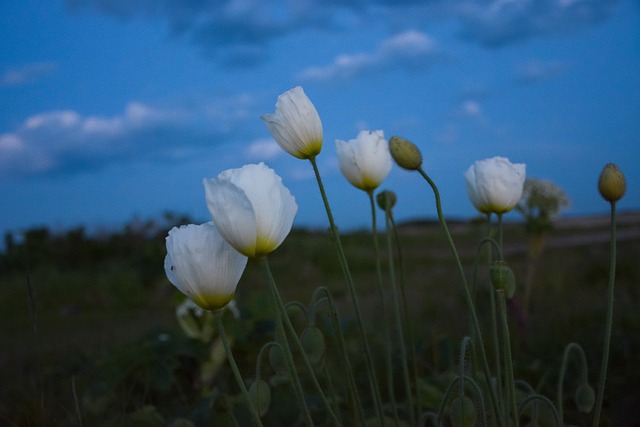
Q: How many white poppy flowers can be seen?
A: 5